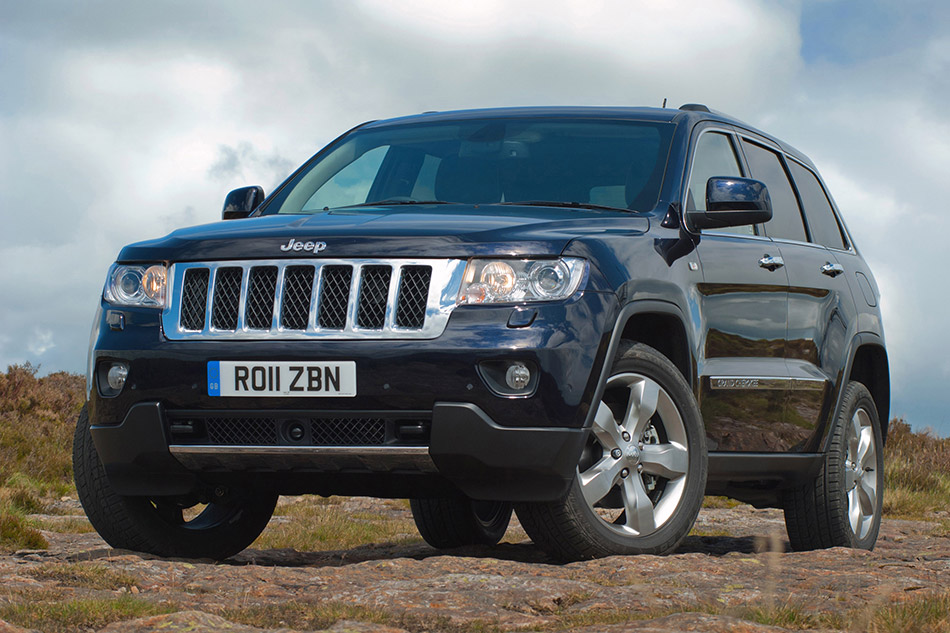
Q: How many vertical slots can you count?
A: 7